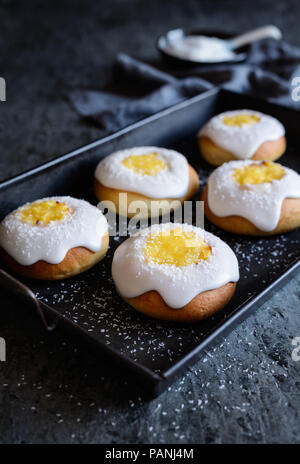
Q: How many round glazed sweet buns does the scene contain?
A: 5